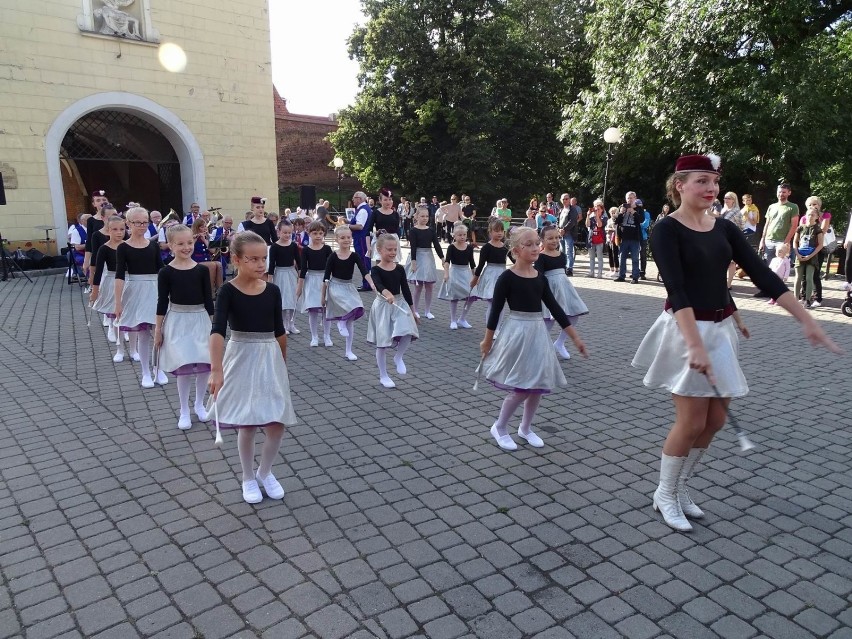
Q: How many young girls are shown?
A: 14